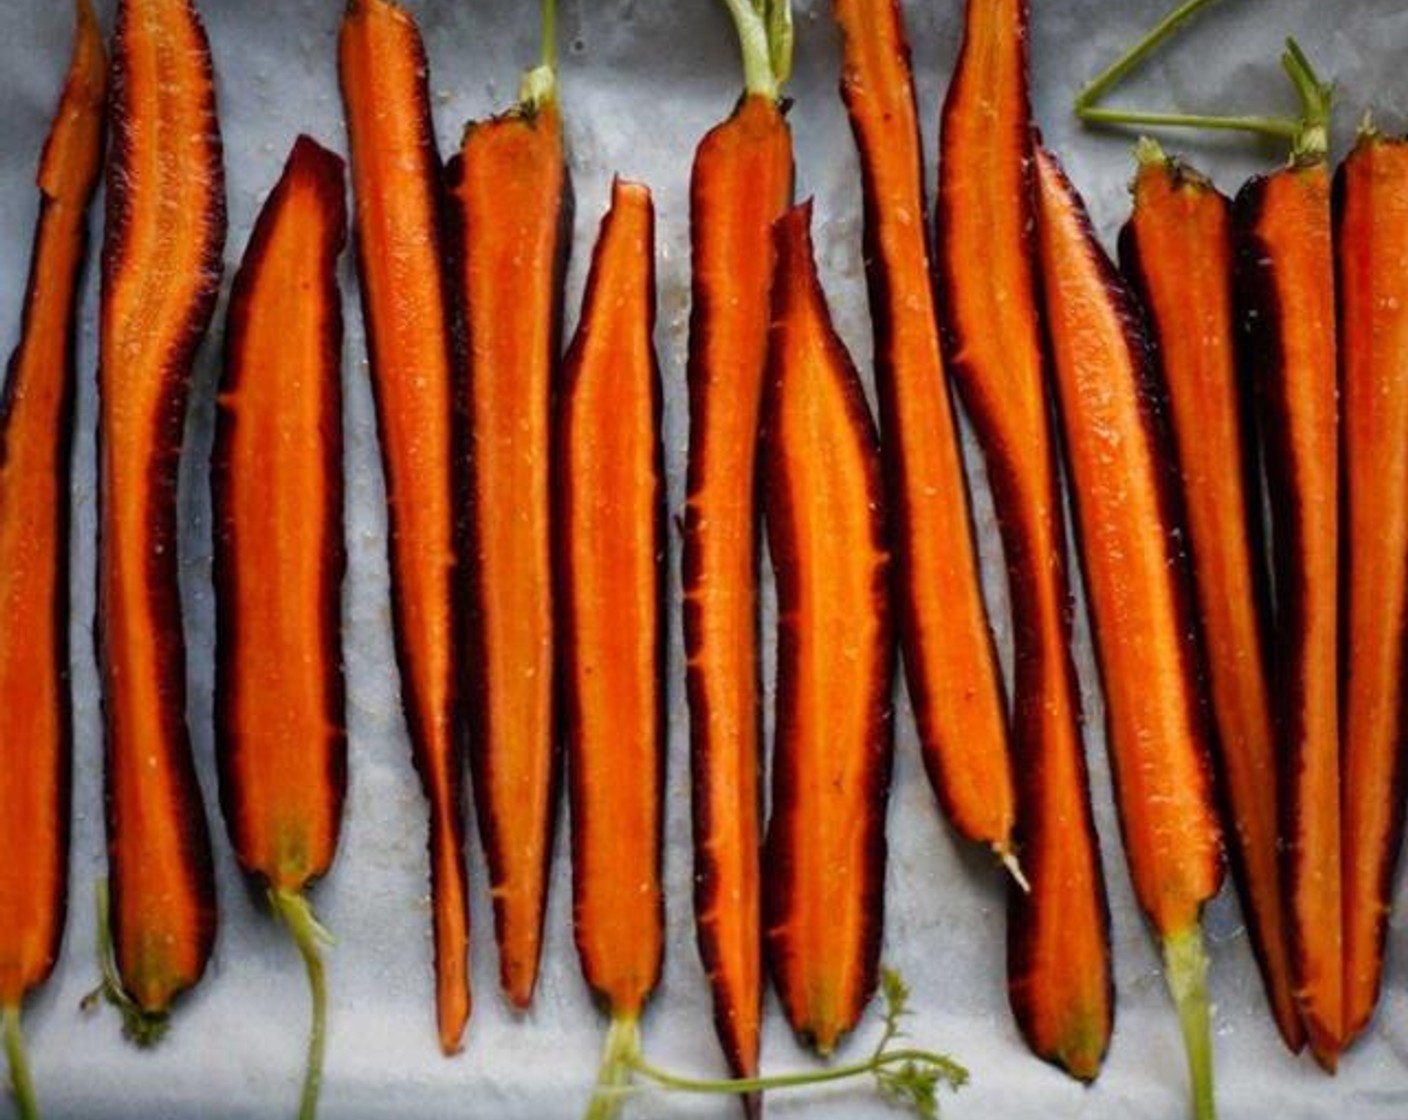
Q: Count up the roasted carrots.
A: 14